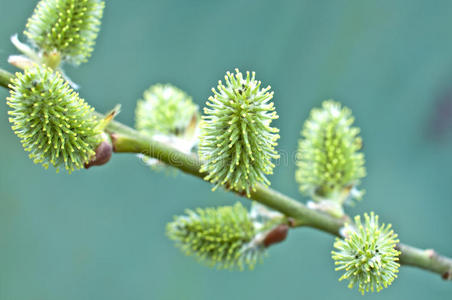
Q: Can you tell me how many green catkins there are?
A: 7